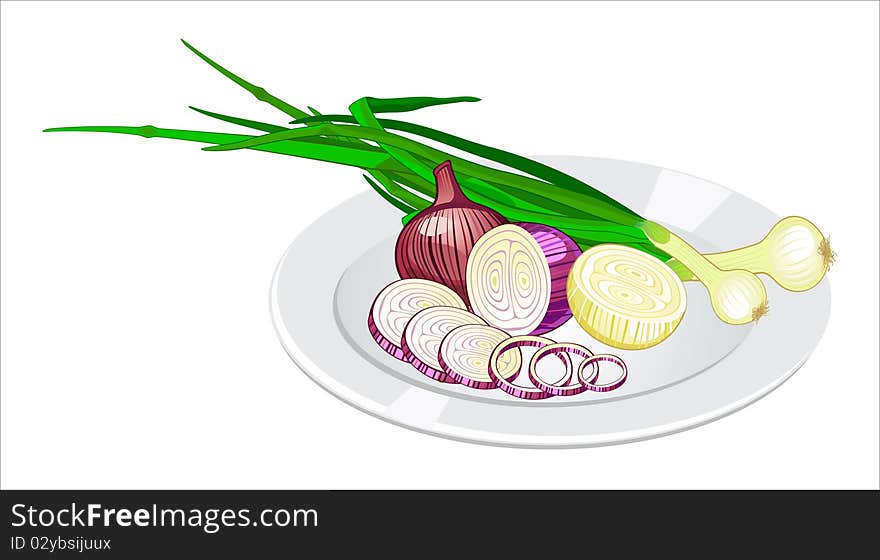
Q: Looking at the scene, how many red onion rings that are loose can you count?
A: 3